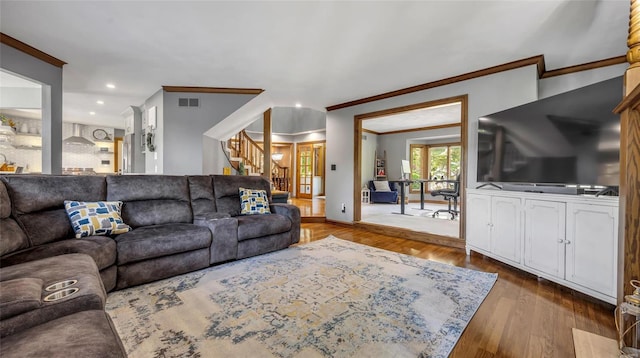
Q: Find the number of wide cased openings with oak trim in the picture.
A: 1